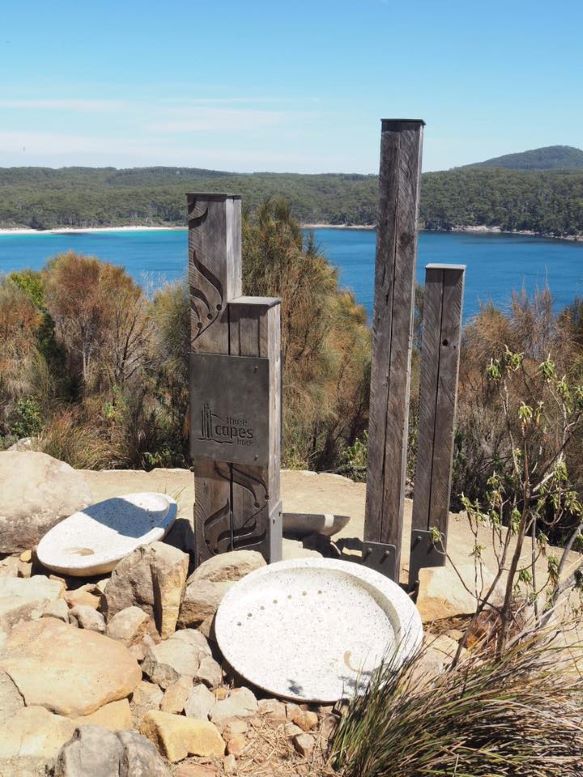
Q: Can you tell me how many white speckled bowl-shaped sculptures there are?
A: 2